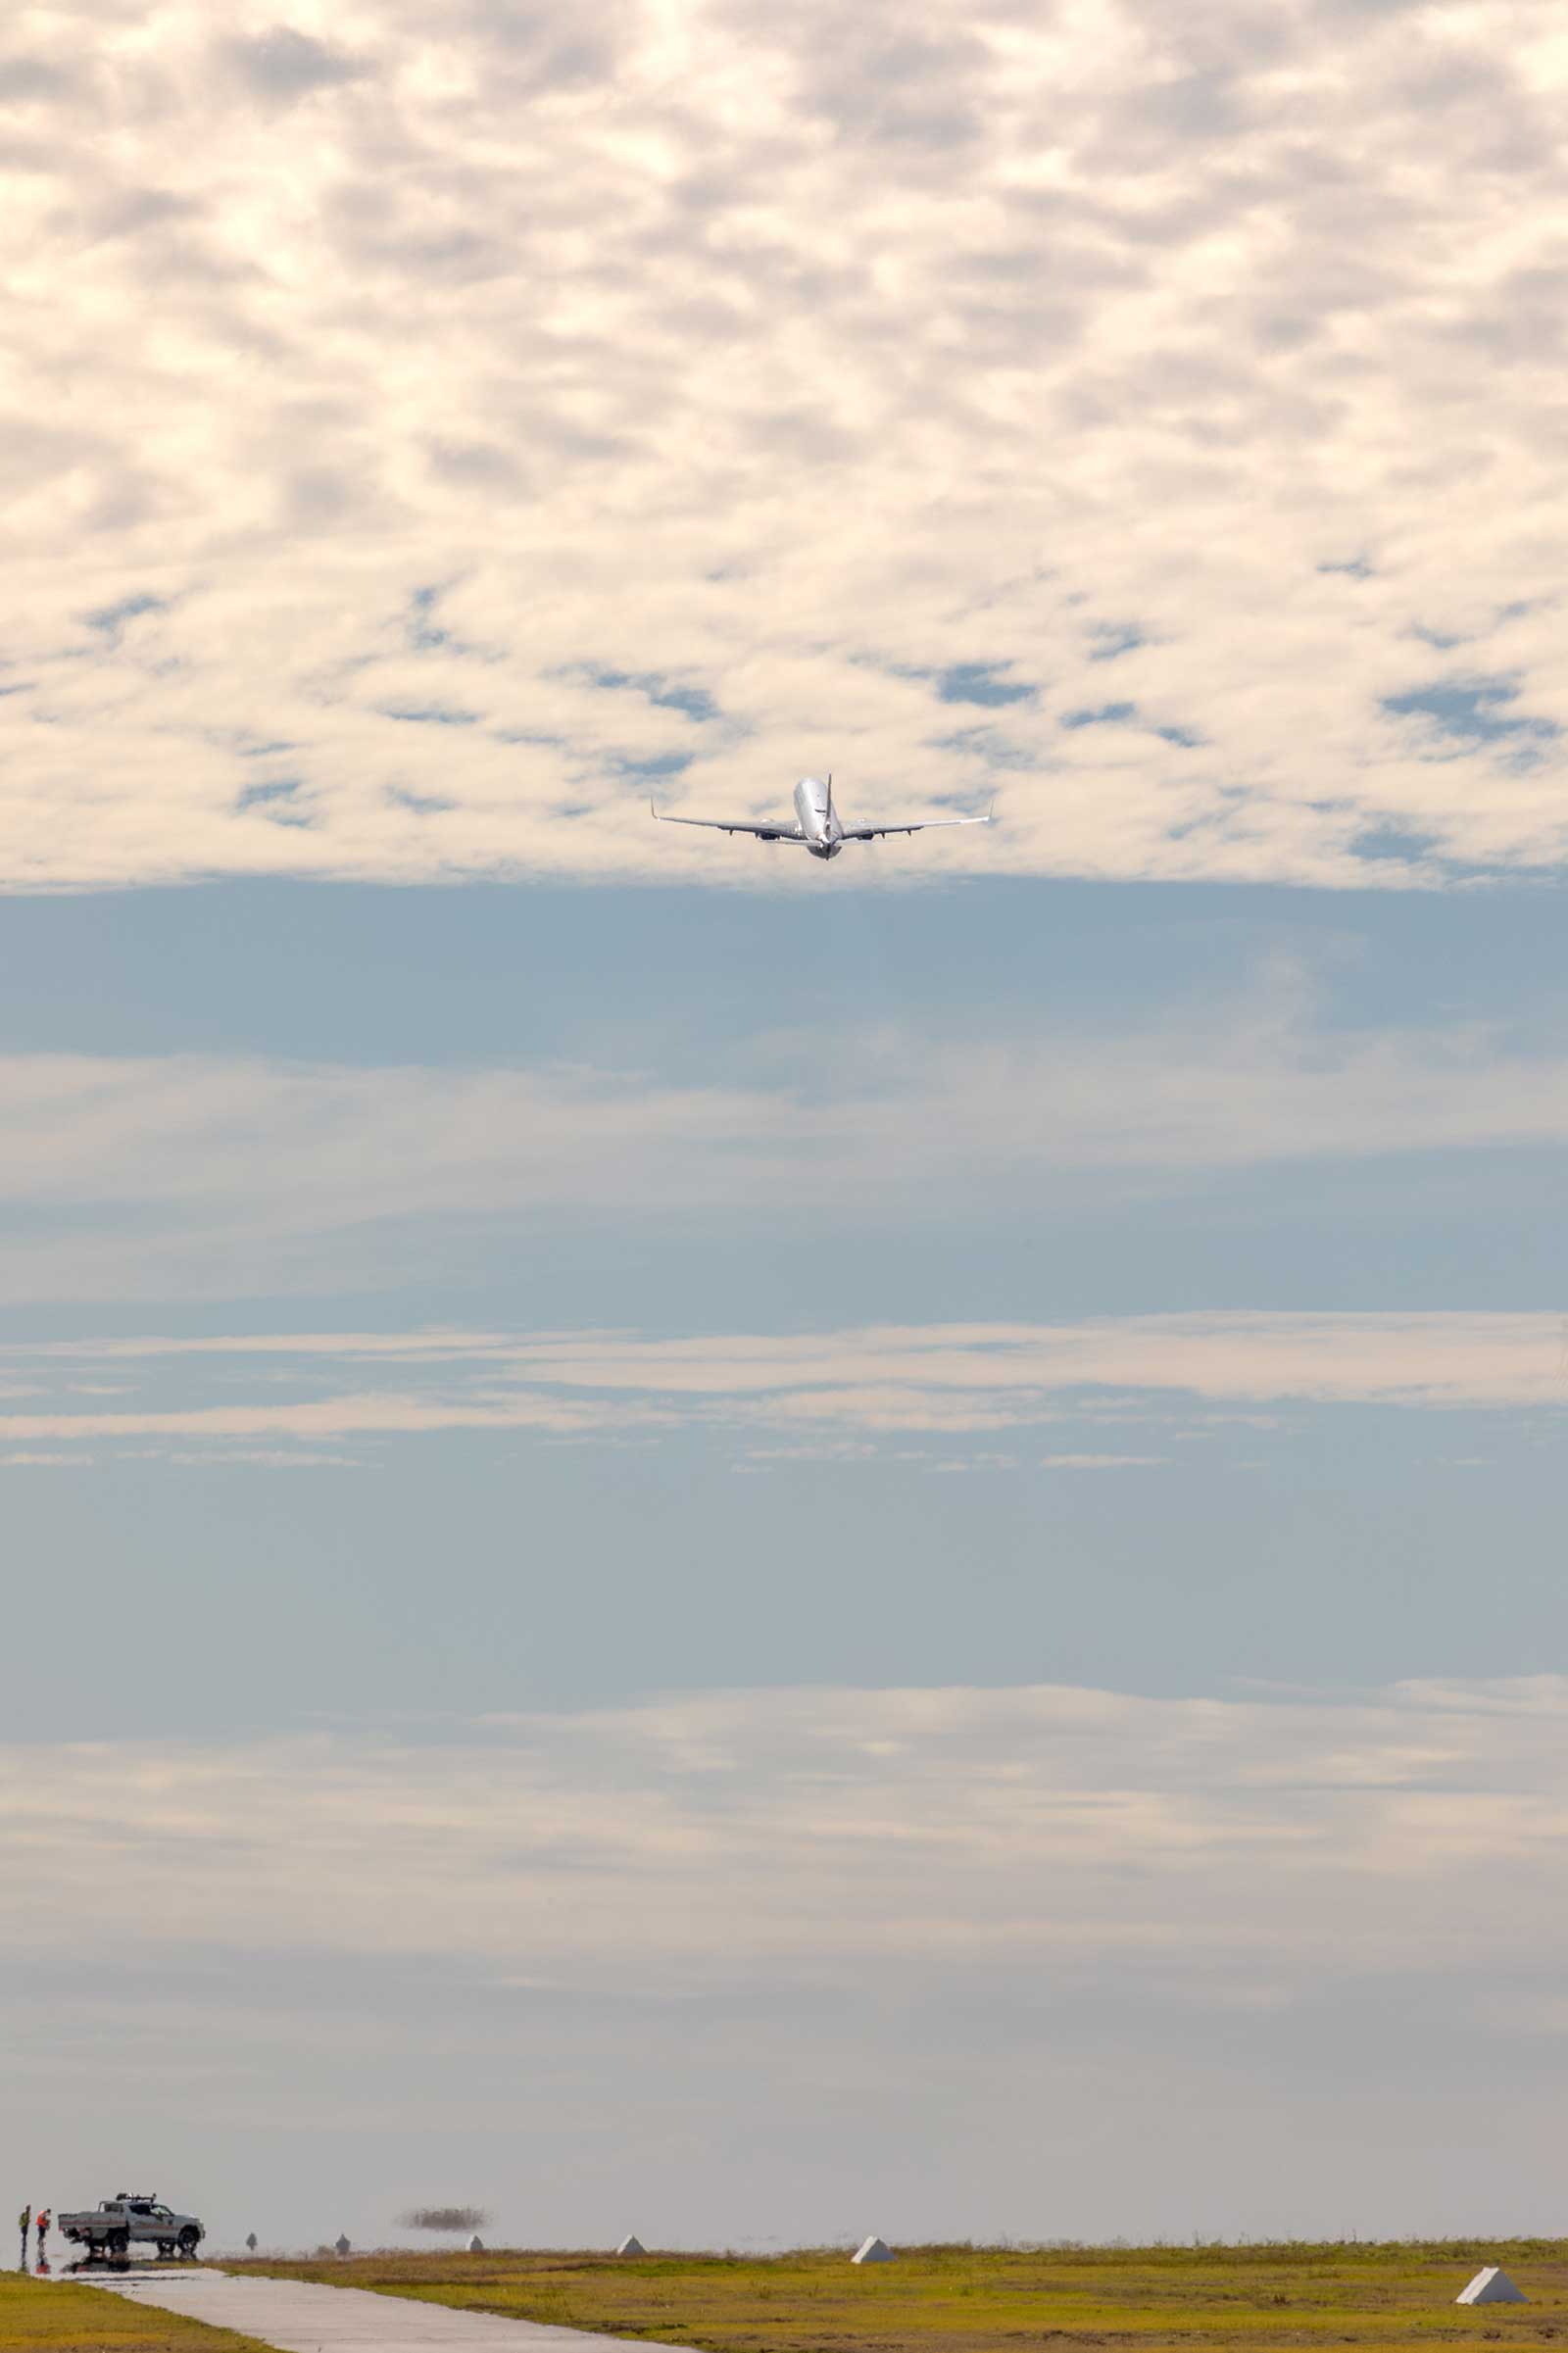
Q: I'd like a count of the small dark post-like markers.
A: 2